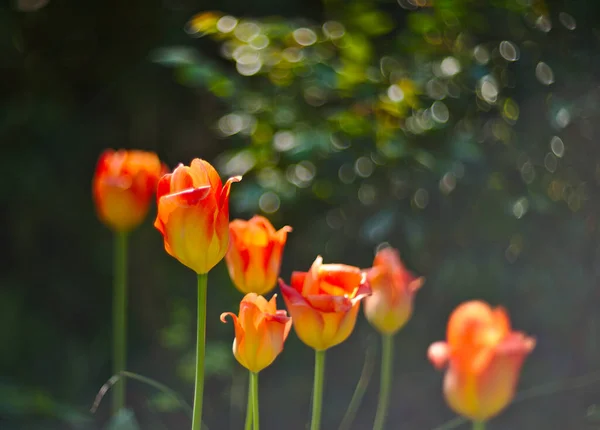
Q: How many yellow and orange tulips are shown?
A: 7